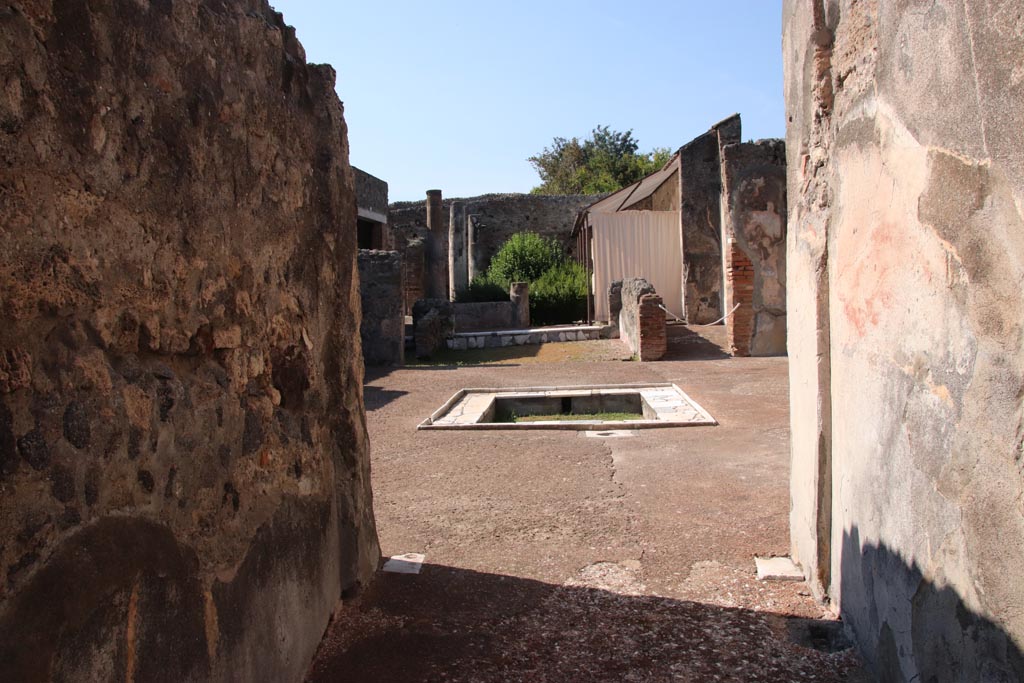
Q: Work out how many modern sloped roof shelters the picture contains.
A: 1